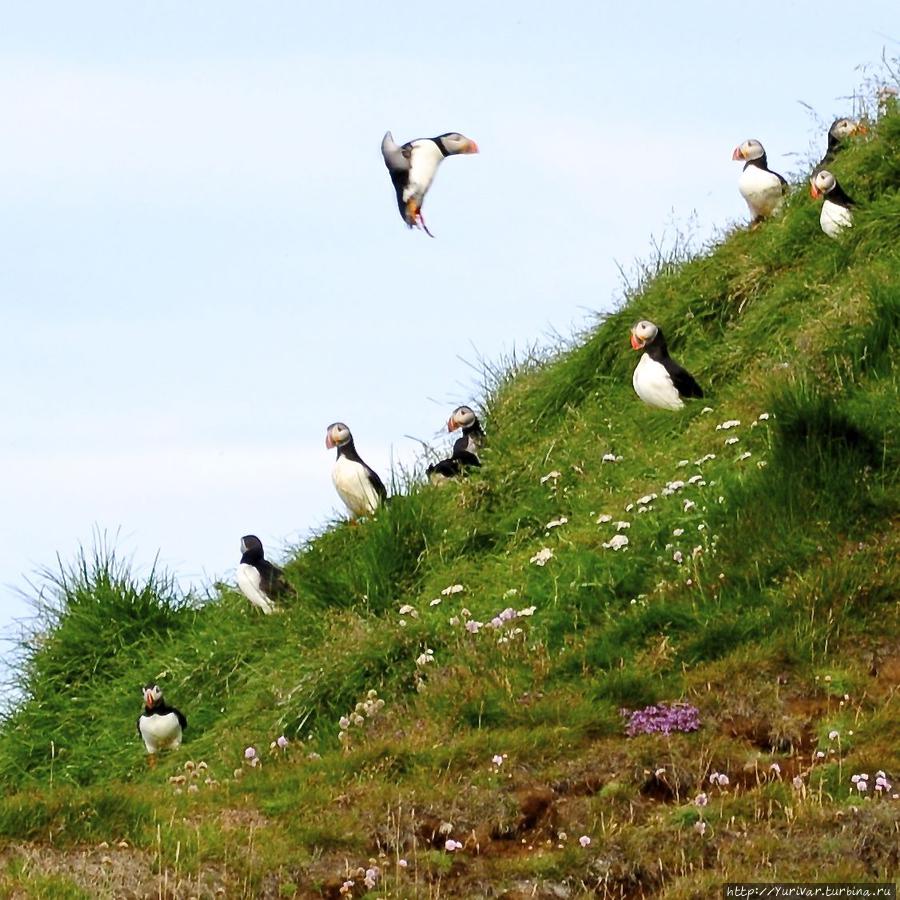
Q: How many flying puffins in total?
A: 1